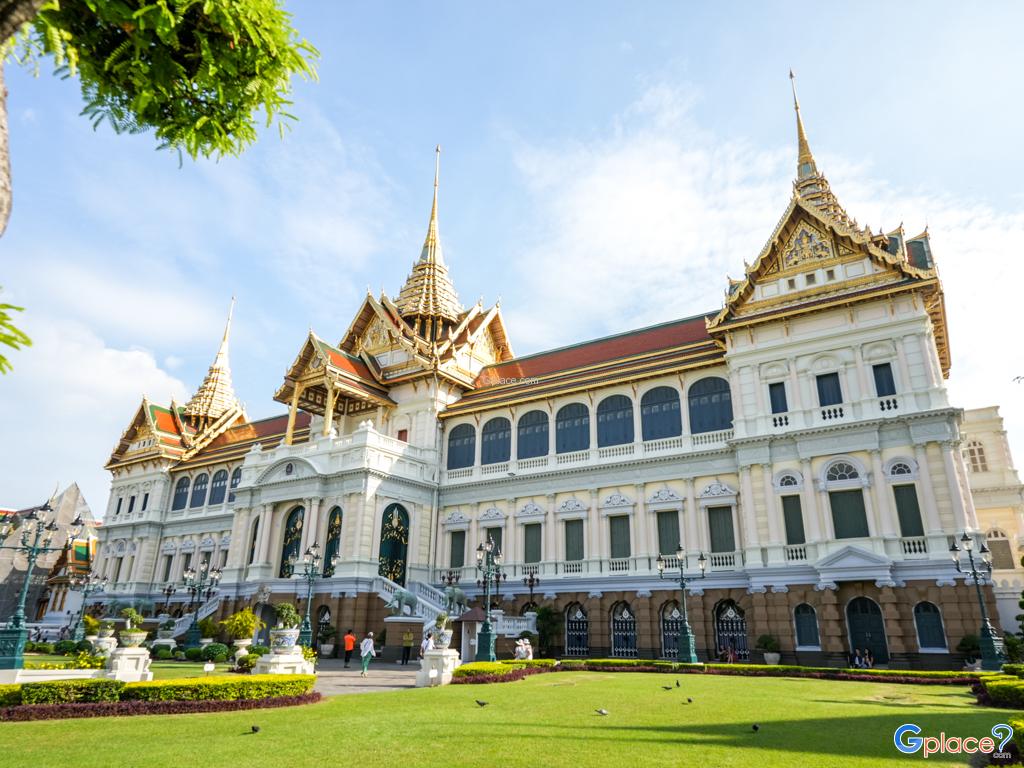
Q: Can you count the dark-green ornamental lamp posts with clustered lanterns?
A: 7